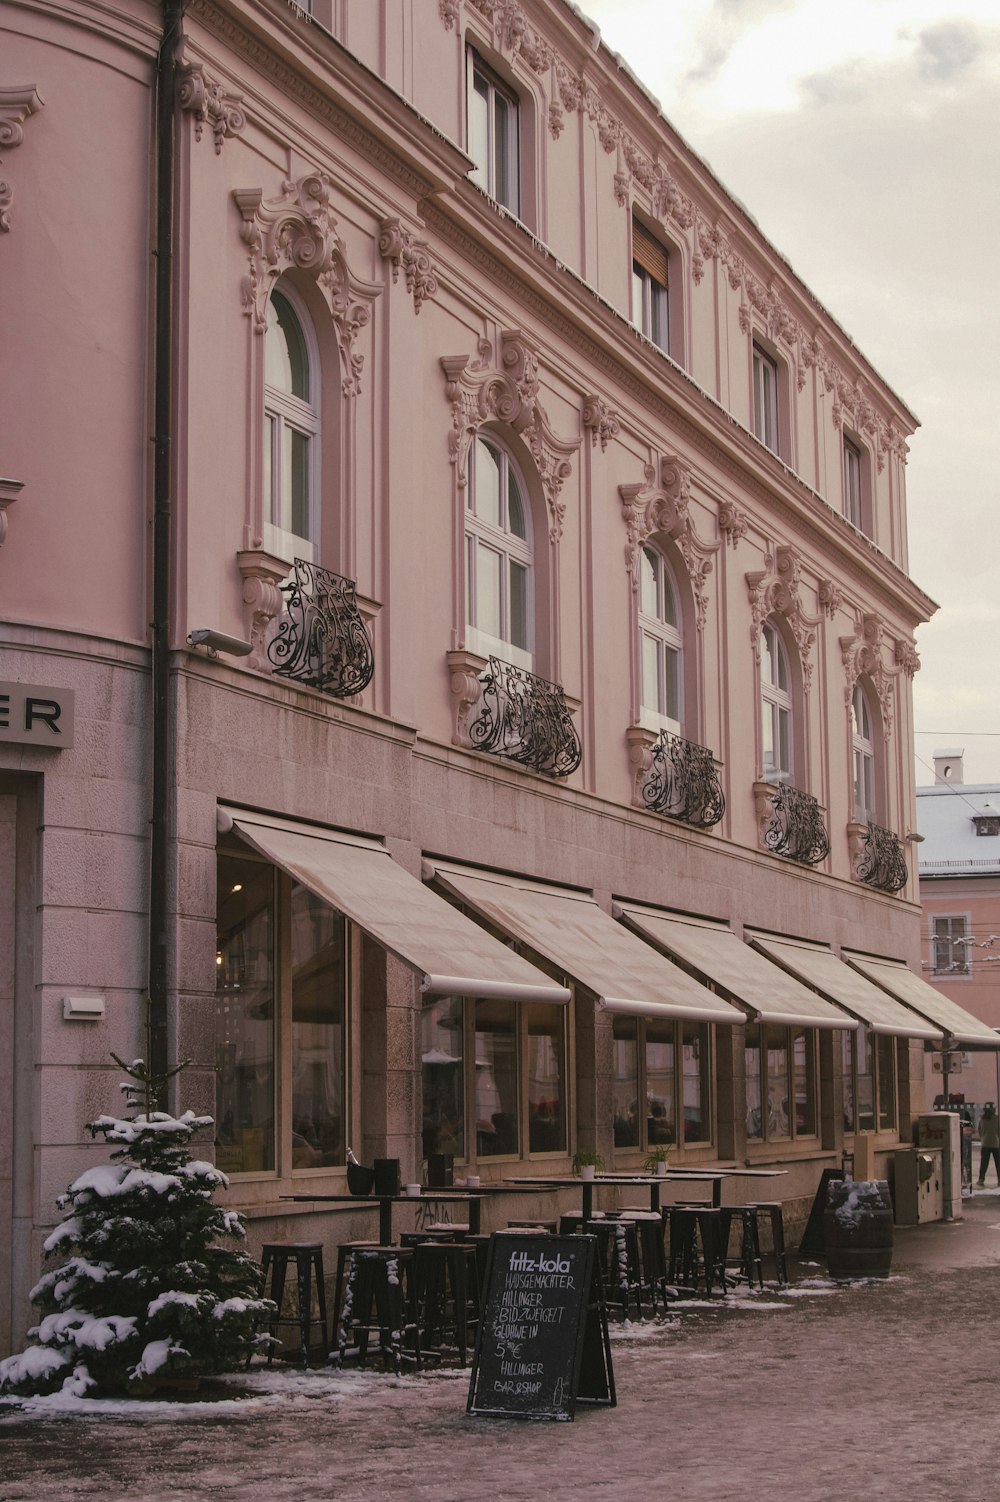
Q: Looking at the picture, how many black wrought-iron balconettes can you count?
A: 5